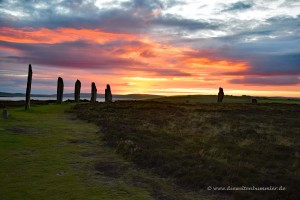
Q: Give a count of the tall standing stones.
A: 6